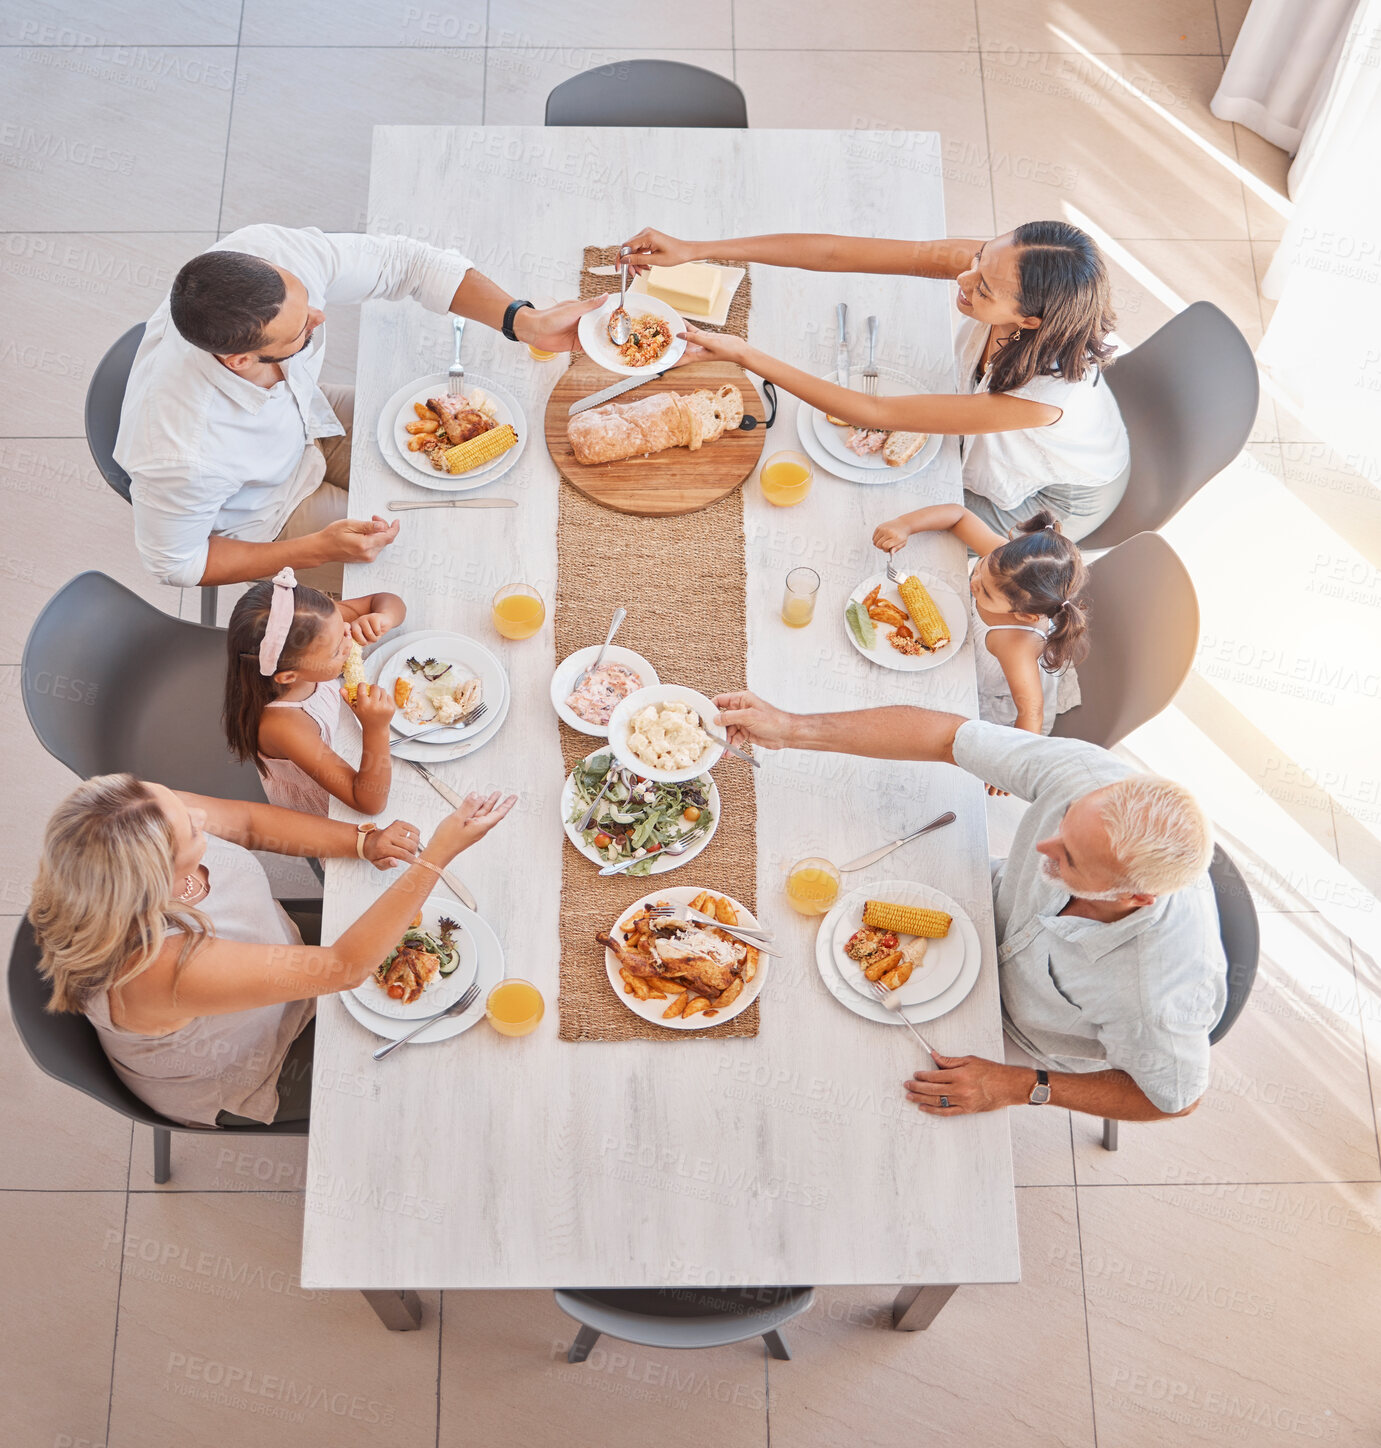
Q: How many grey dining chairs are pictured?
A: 8